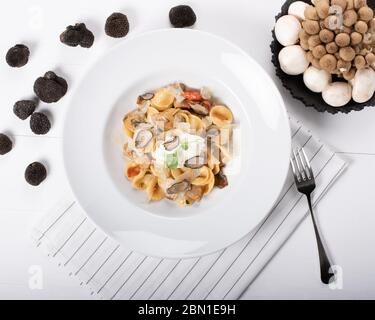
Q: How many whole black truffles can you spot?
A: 9